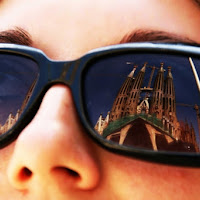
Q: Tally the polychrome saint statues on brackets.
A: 0